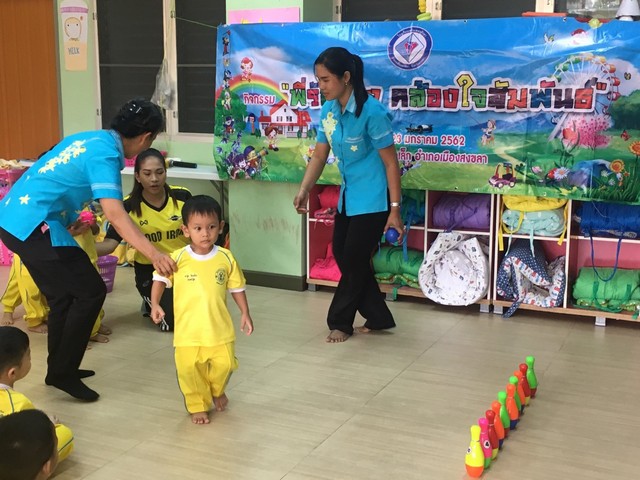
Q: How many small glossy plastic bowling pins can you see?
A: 10